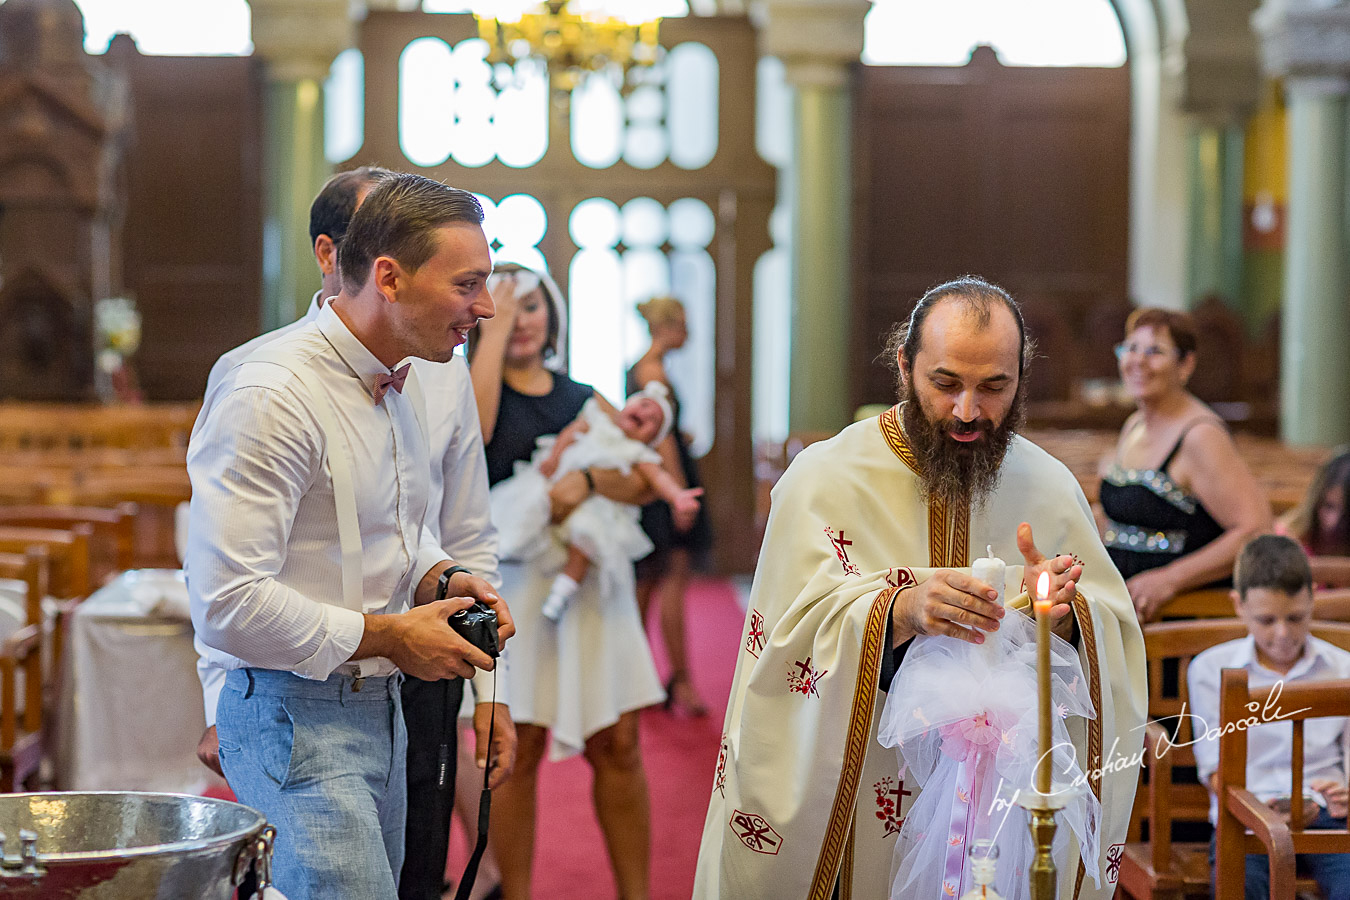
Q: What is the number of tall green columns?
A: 4